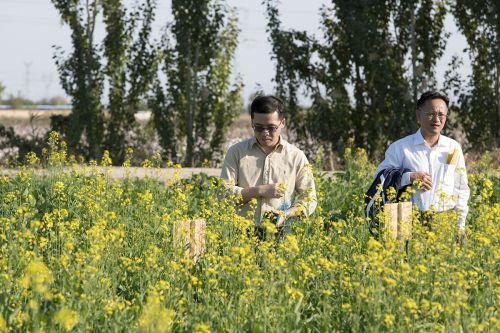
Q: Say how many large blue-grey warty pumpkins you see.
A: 0